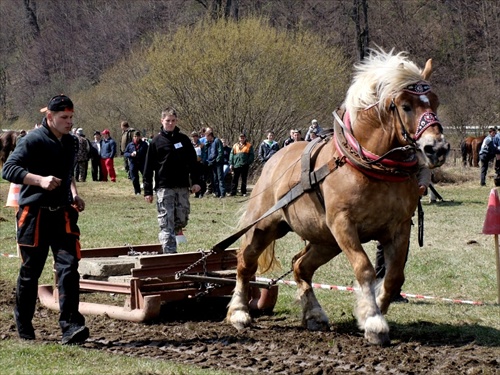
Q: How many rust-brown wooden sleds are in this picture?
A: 1